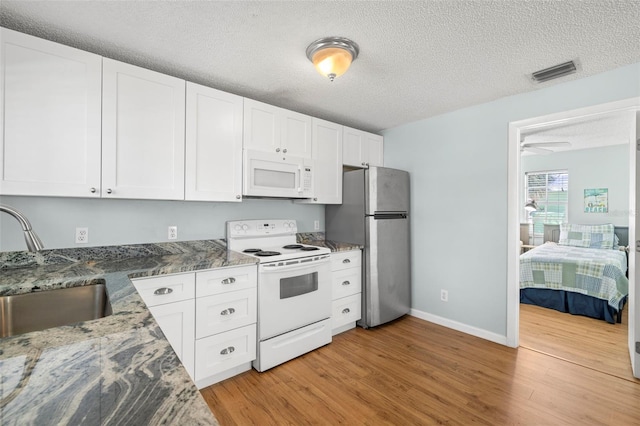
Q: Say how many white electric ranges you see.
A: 1